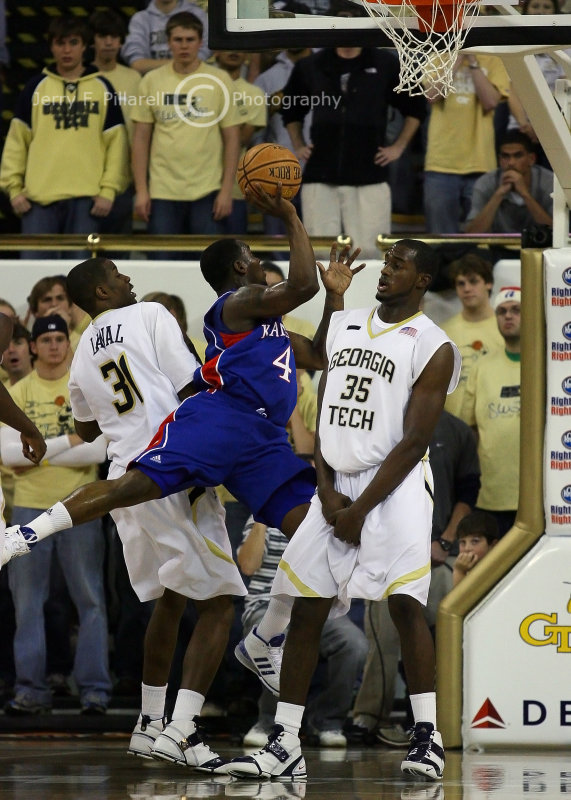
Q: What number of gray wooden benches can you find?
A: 0